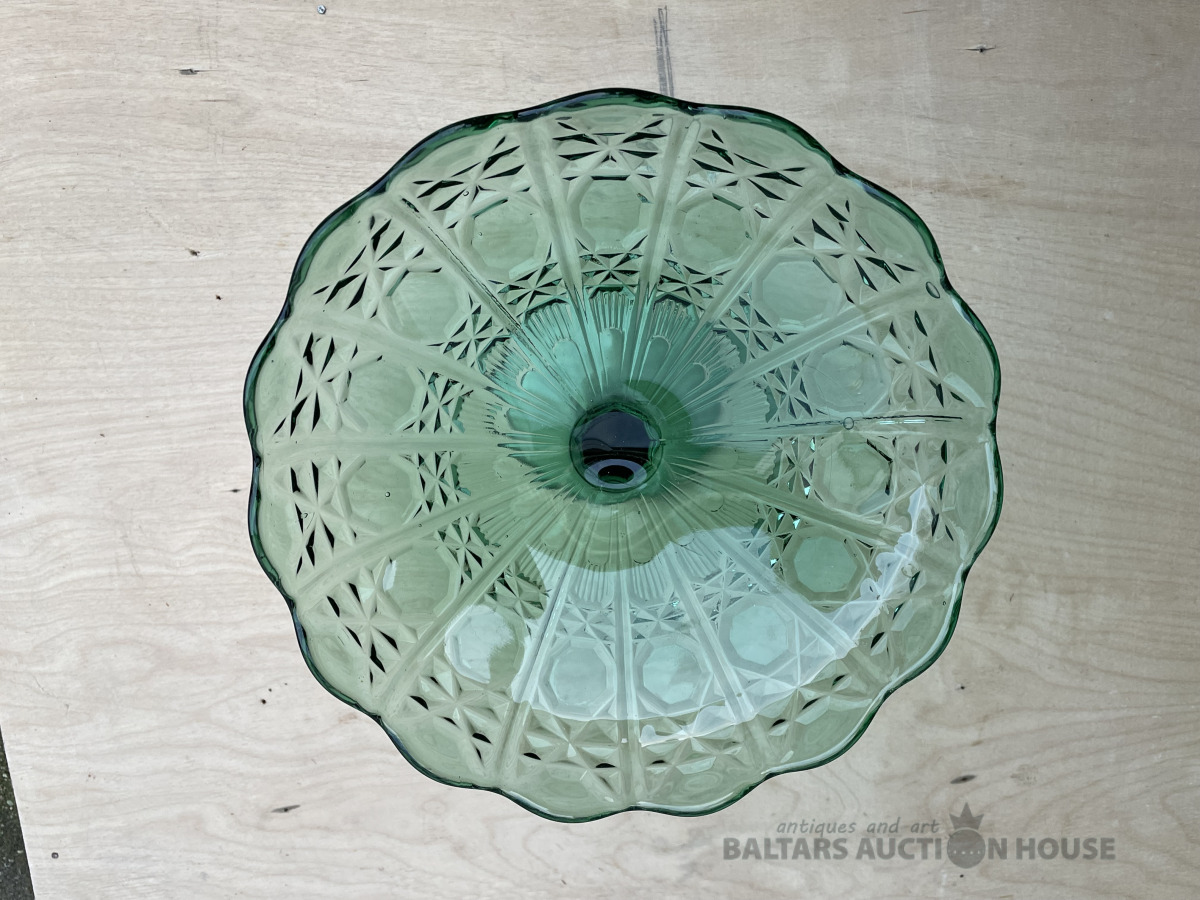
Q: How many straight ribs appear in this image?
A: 15